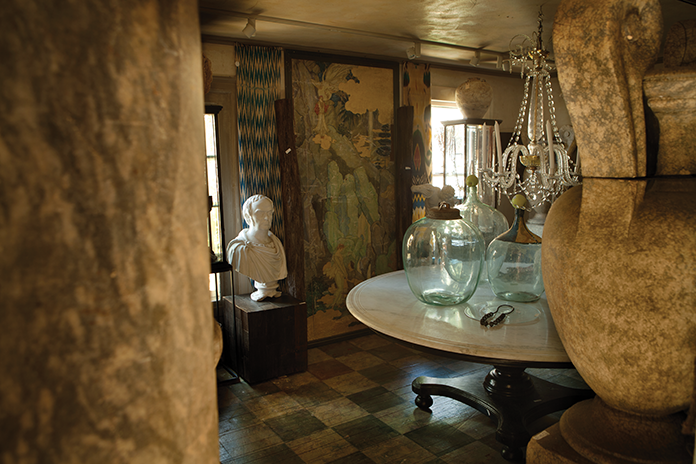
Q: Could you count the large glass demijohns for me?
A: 3